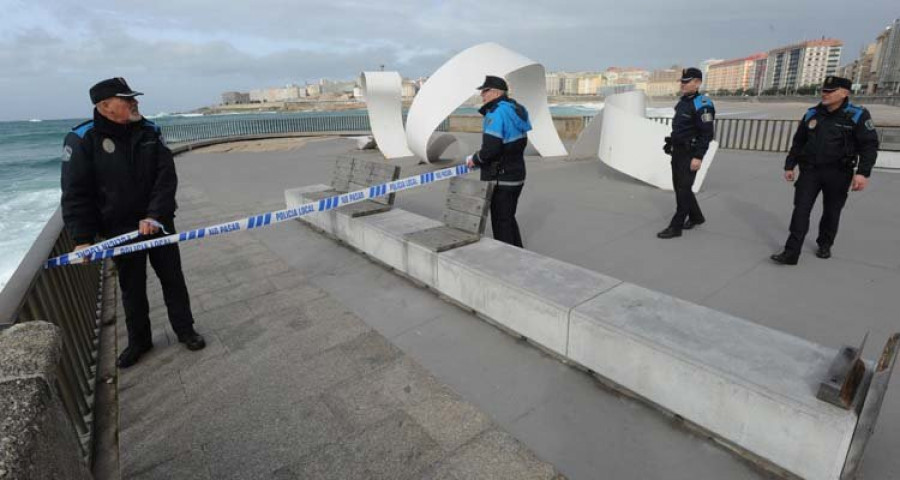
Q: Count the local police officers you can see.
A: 4